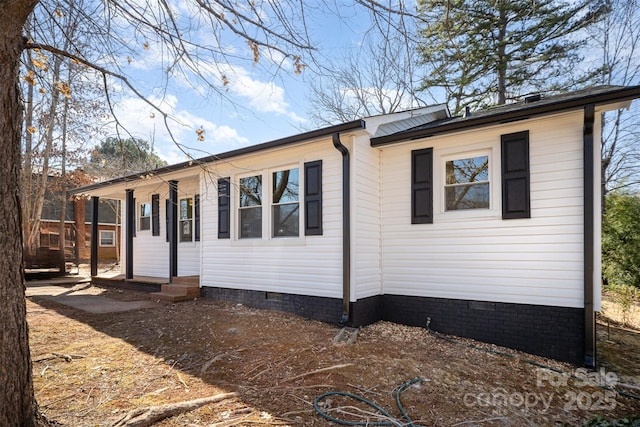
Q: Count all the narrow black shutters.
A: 8